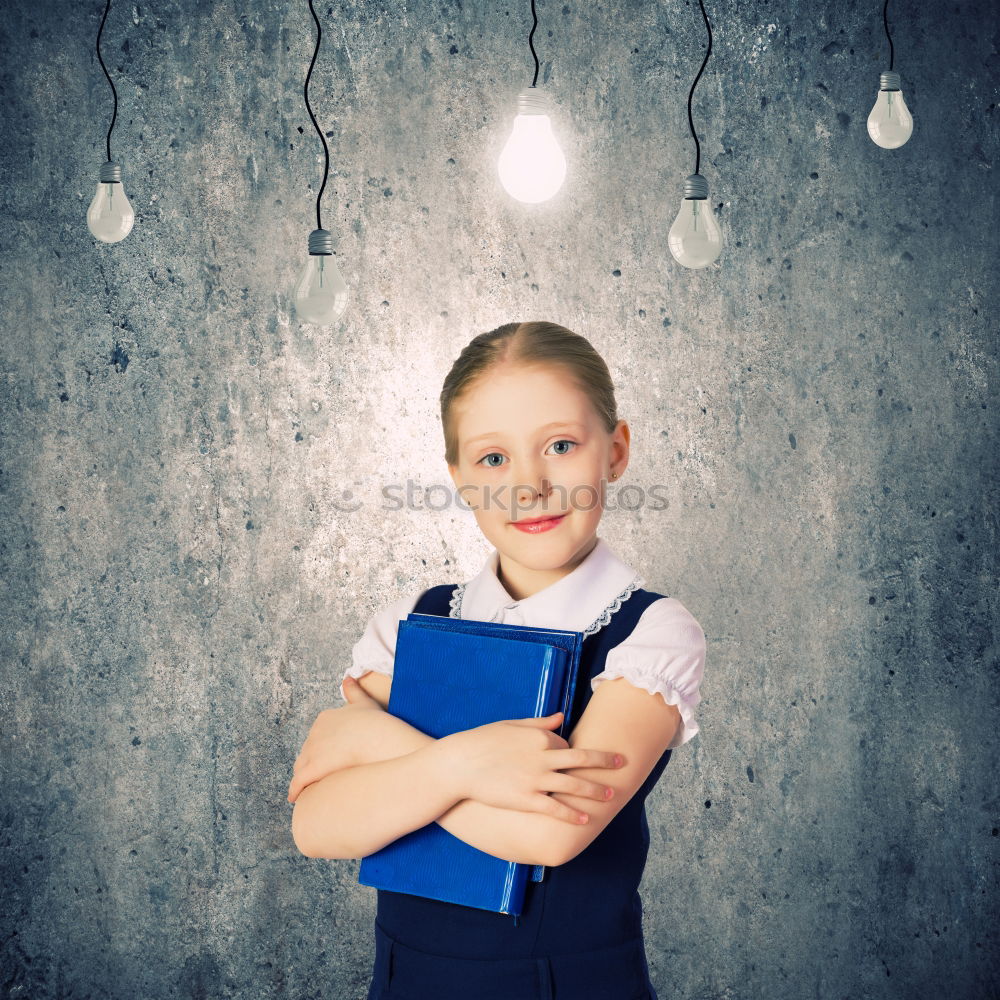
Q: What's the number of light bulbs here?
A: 5